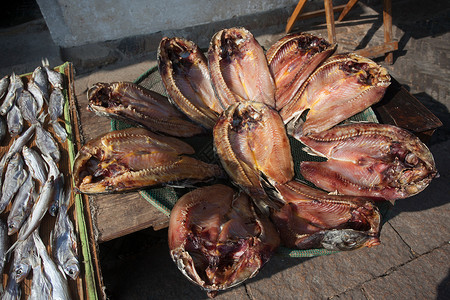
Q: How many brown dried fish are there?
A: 10